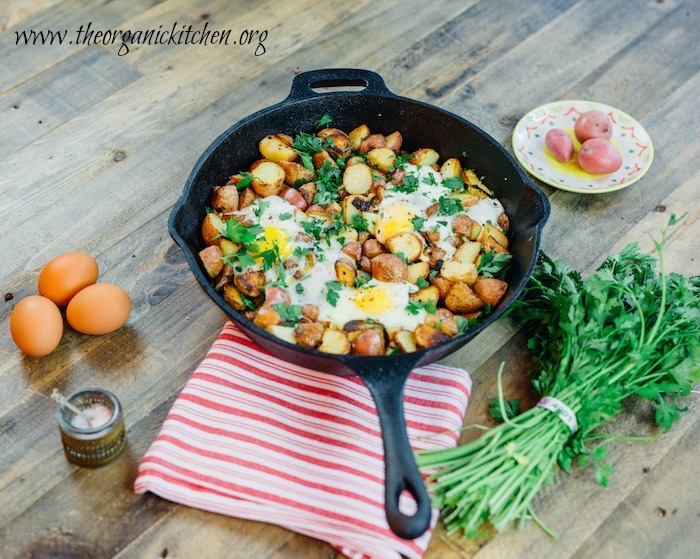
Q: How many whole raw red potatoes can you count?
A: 3